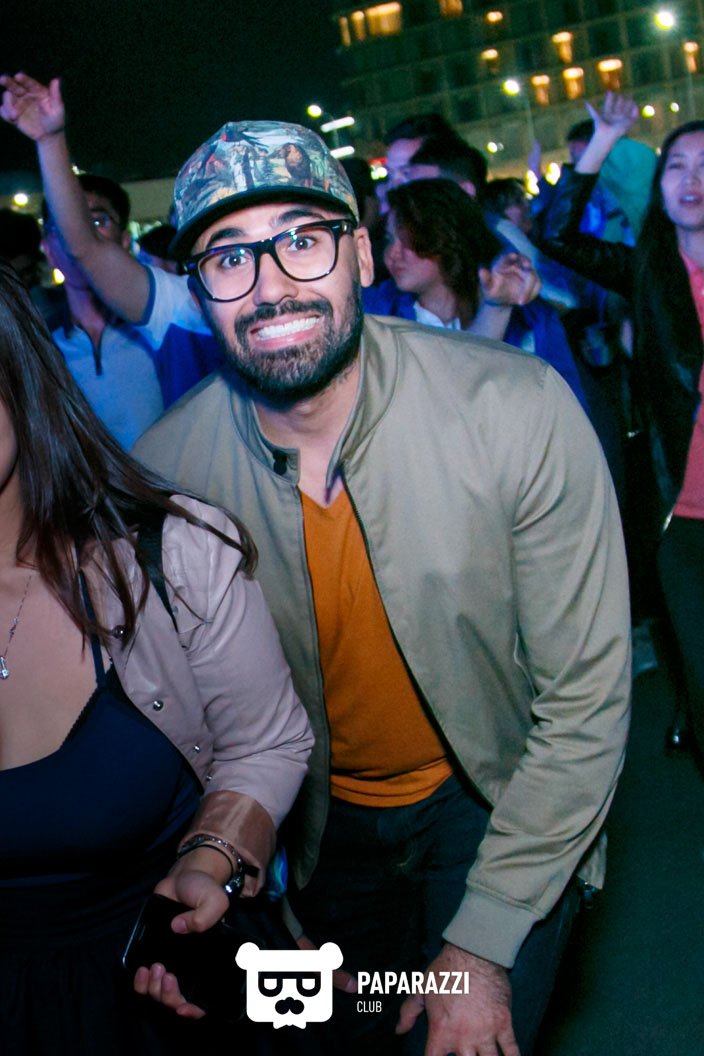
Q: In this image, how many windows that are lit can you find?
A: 11